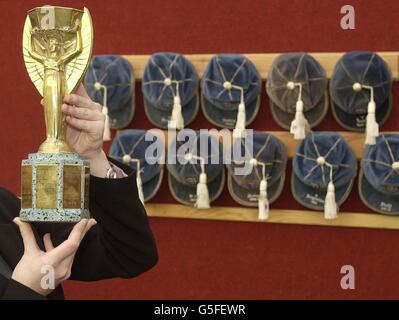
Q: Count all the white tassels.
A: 9